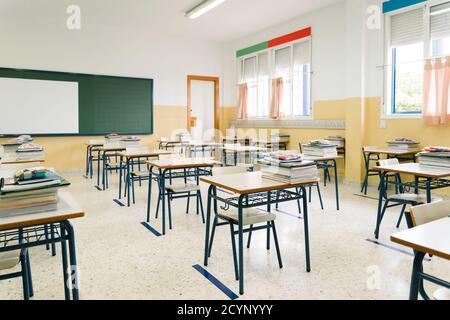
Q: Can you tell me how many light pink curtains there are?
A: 3